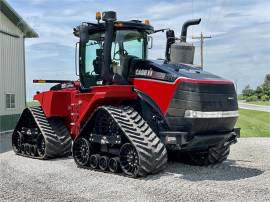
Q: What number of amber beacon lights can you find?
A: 2